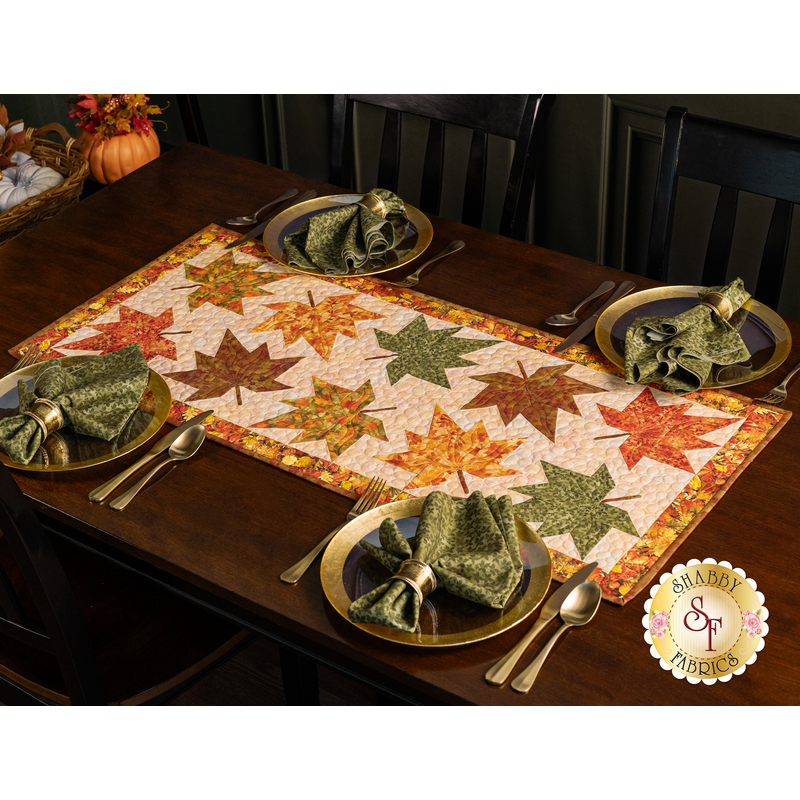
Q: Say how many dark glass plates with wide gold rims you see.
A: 4